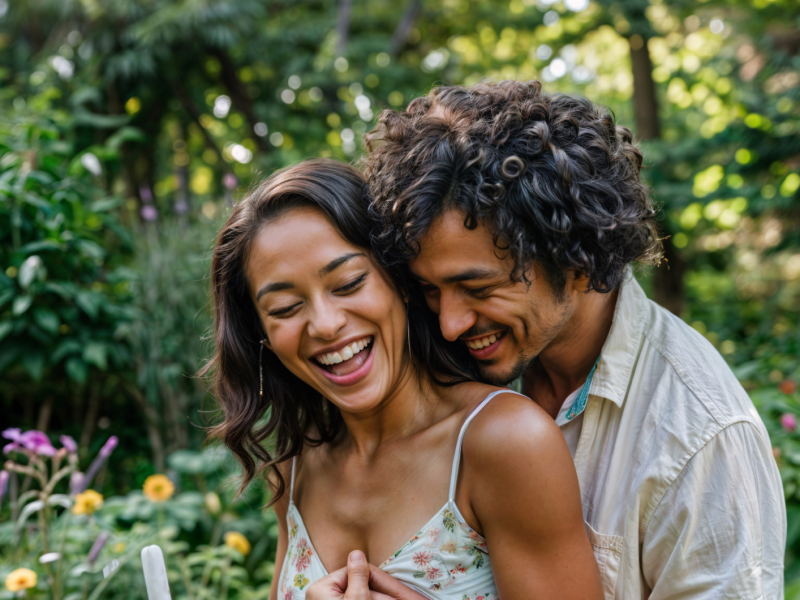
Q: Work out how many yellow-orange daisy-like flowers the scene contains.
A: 4